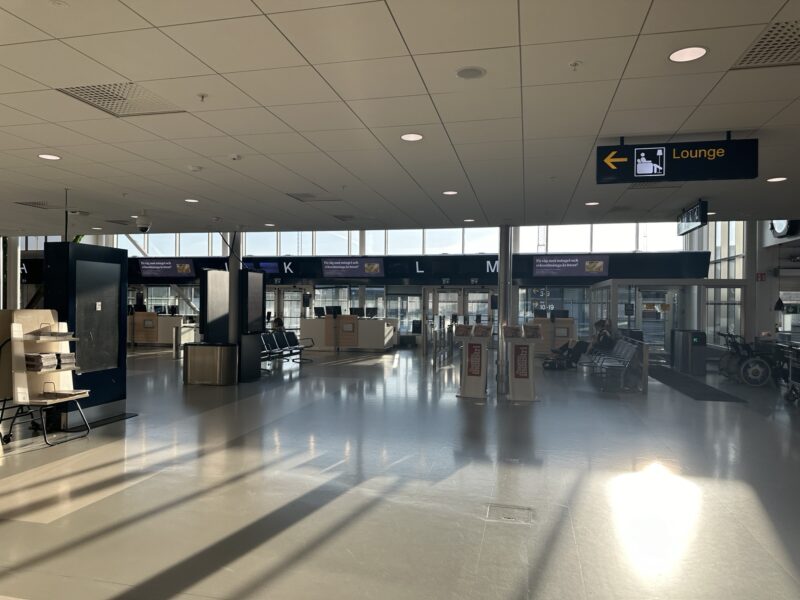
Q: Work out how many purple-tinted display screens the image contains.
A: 3